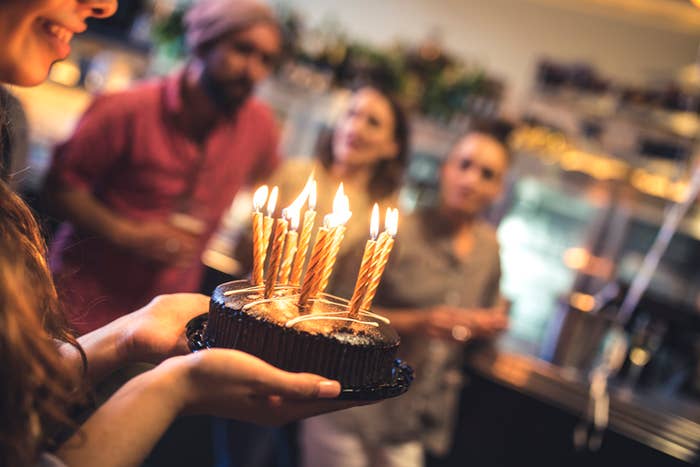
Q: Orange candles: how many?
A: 11